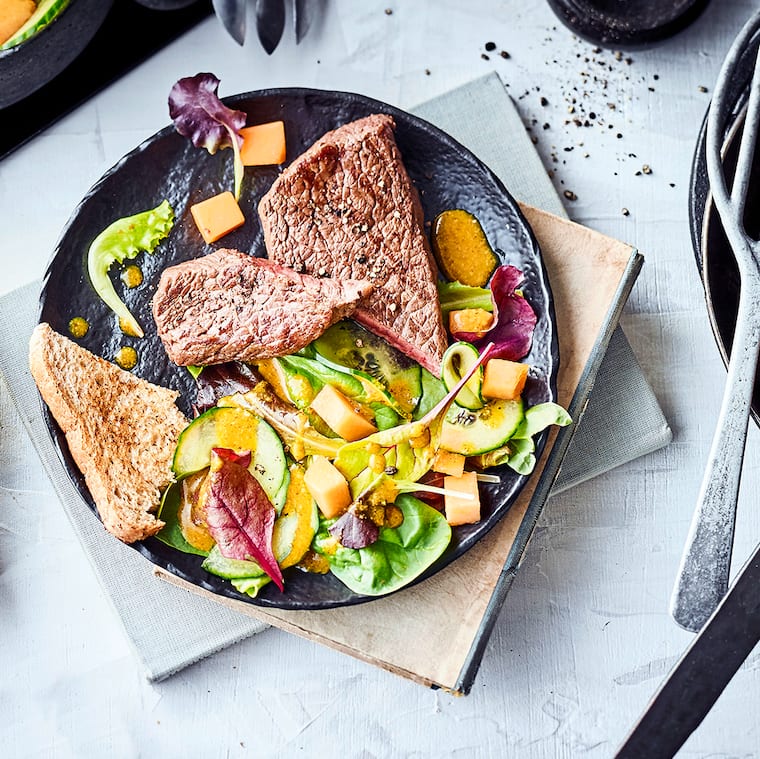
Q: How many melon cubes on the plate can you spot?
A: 8